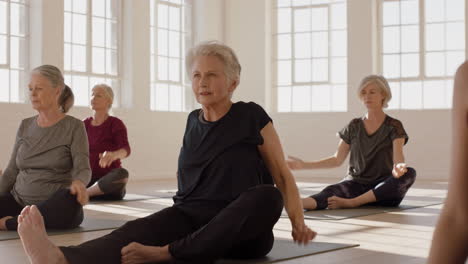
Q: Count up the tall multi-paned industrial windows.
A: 5